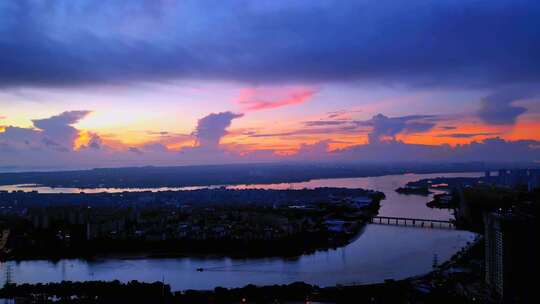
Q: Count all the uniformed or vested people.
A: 0